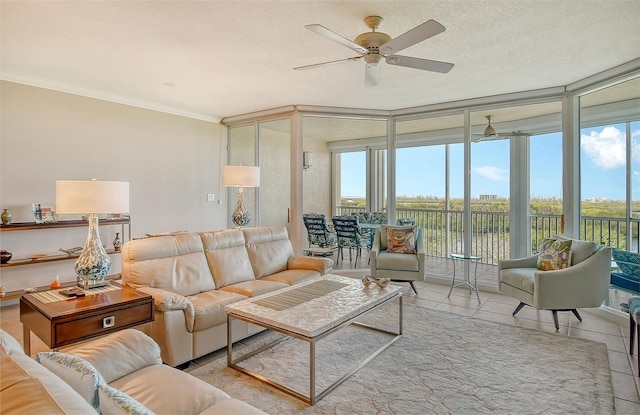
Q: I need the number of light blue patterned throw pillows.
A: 2